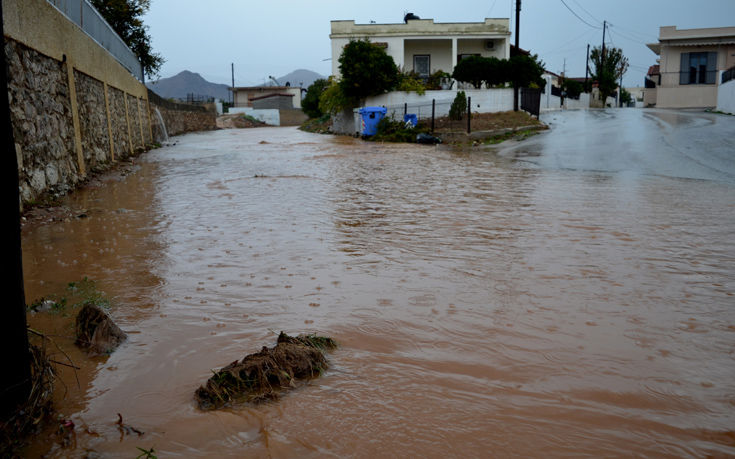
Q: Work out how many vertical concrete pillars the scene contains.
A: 5